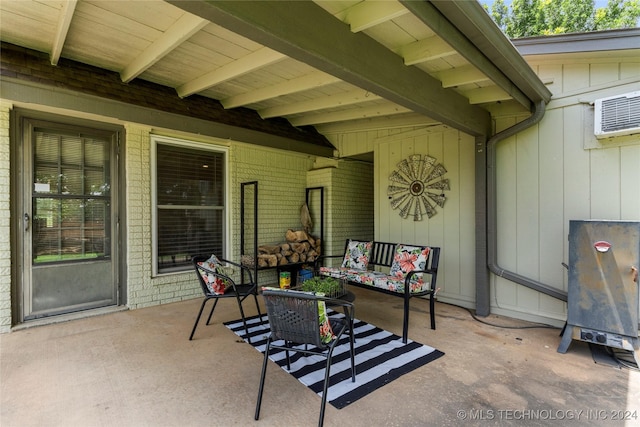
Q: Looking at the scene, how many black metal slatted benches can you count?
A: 1